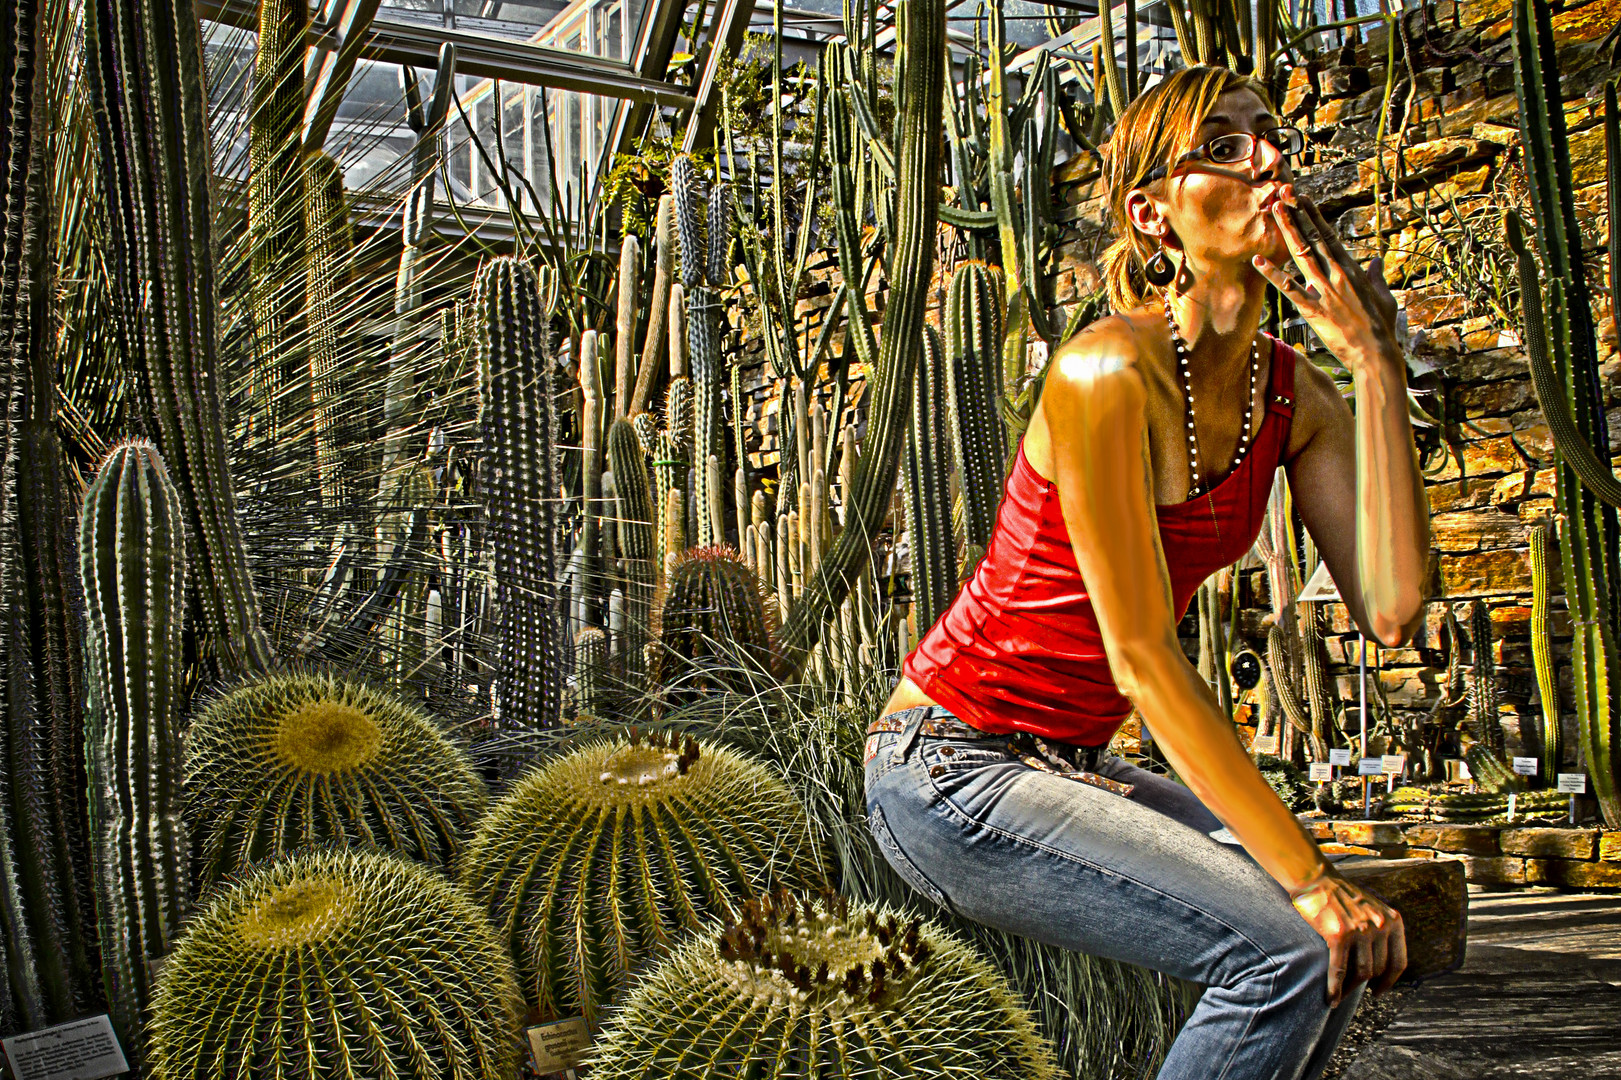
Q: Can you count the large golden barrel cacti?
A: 4